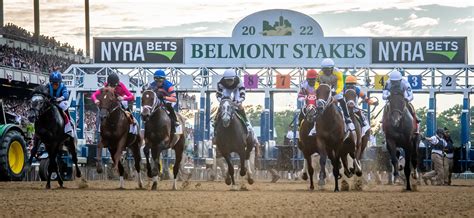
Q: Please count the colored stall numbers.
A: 5